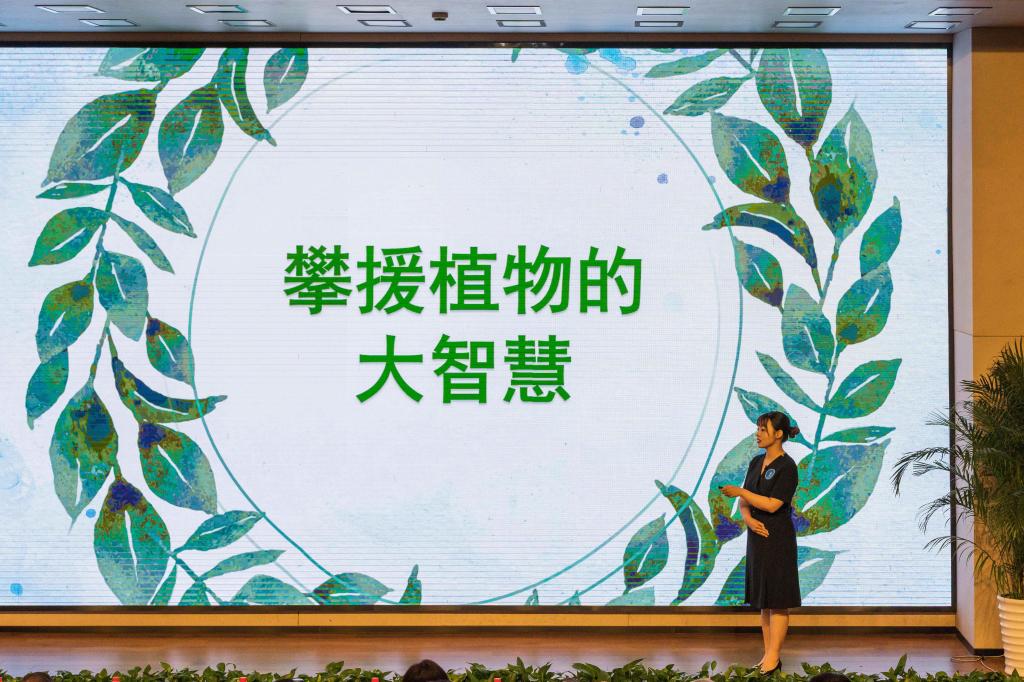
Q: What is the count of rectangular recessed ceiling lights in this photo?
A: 14